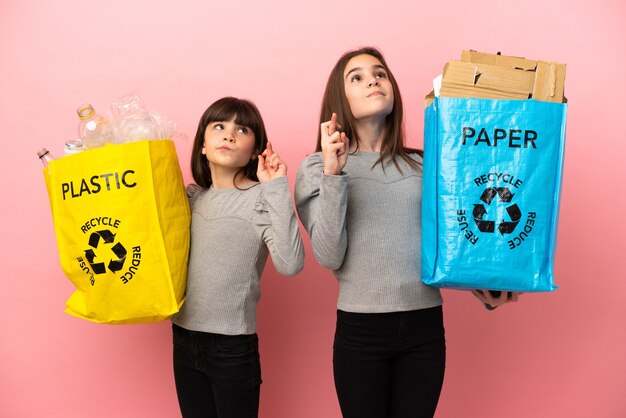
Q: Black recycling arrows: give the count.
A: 6